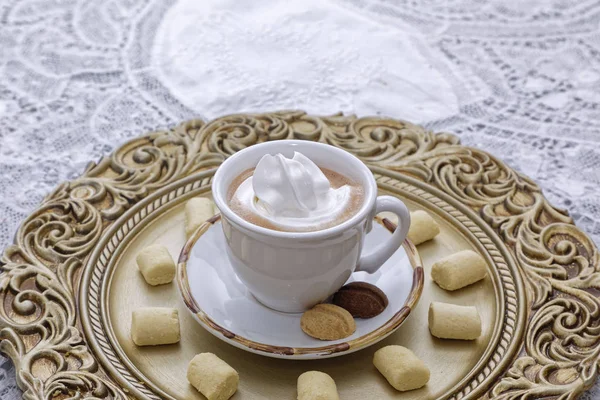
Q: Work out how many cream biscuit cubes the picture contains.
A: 9